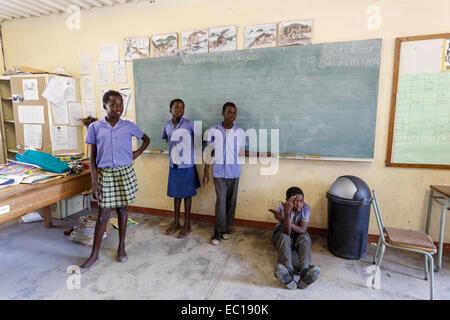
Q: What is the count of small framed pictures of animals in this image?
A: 6